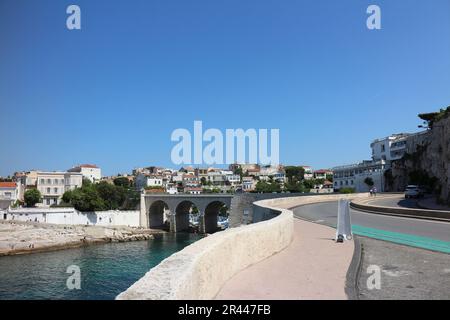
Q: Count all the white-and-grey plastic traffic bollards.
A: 1